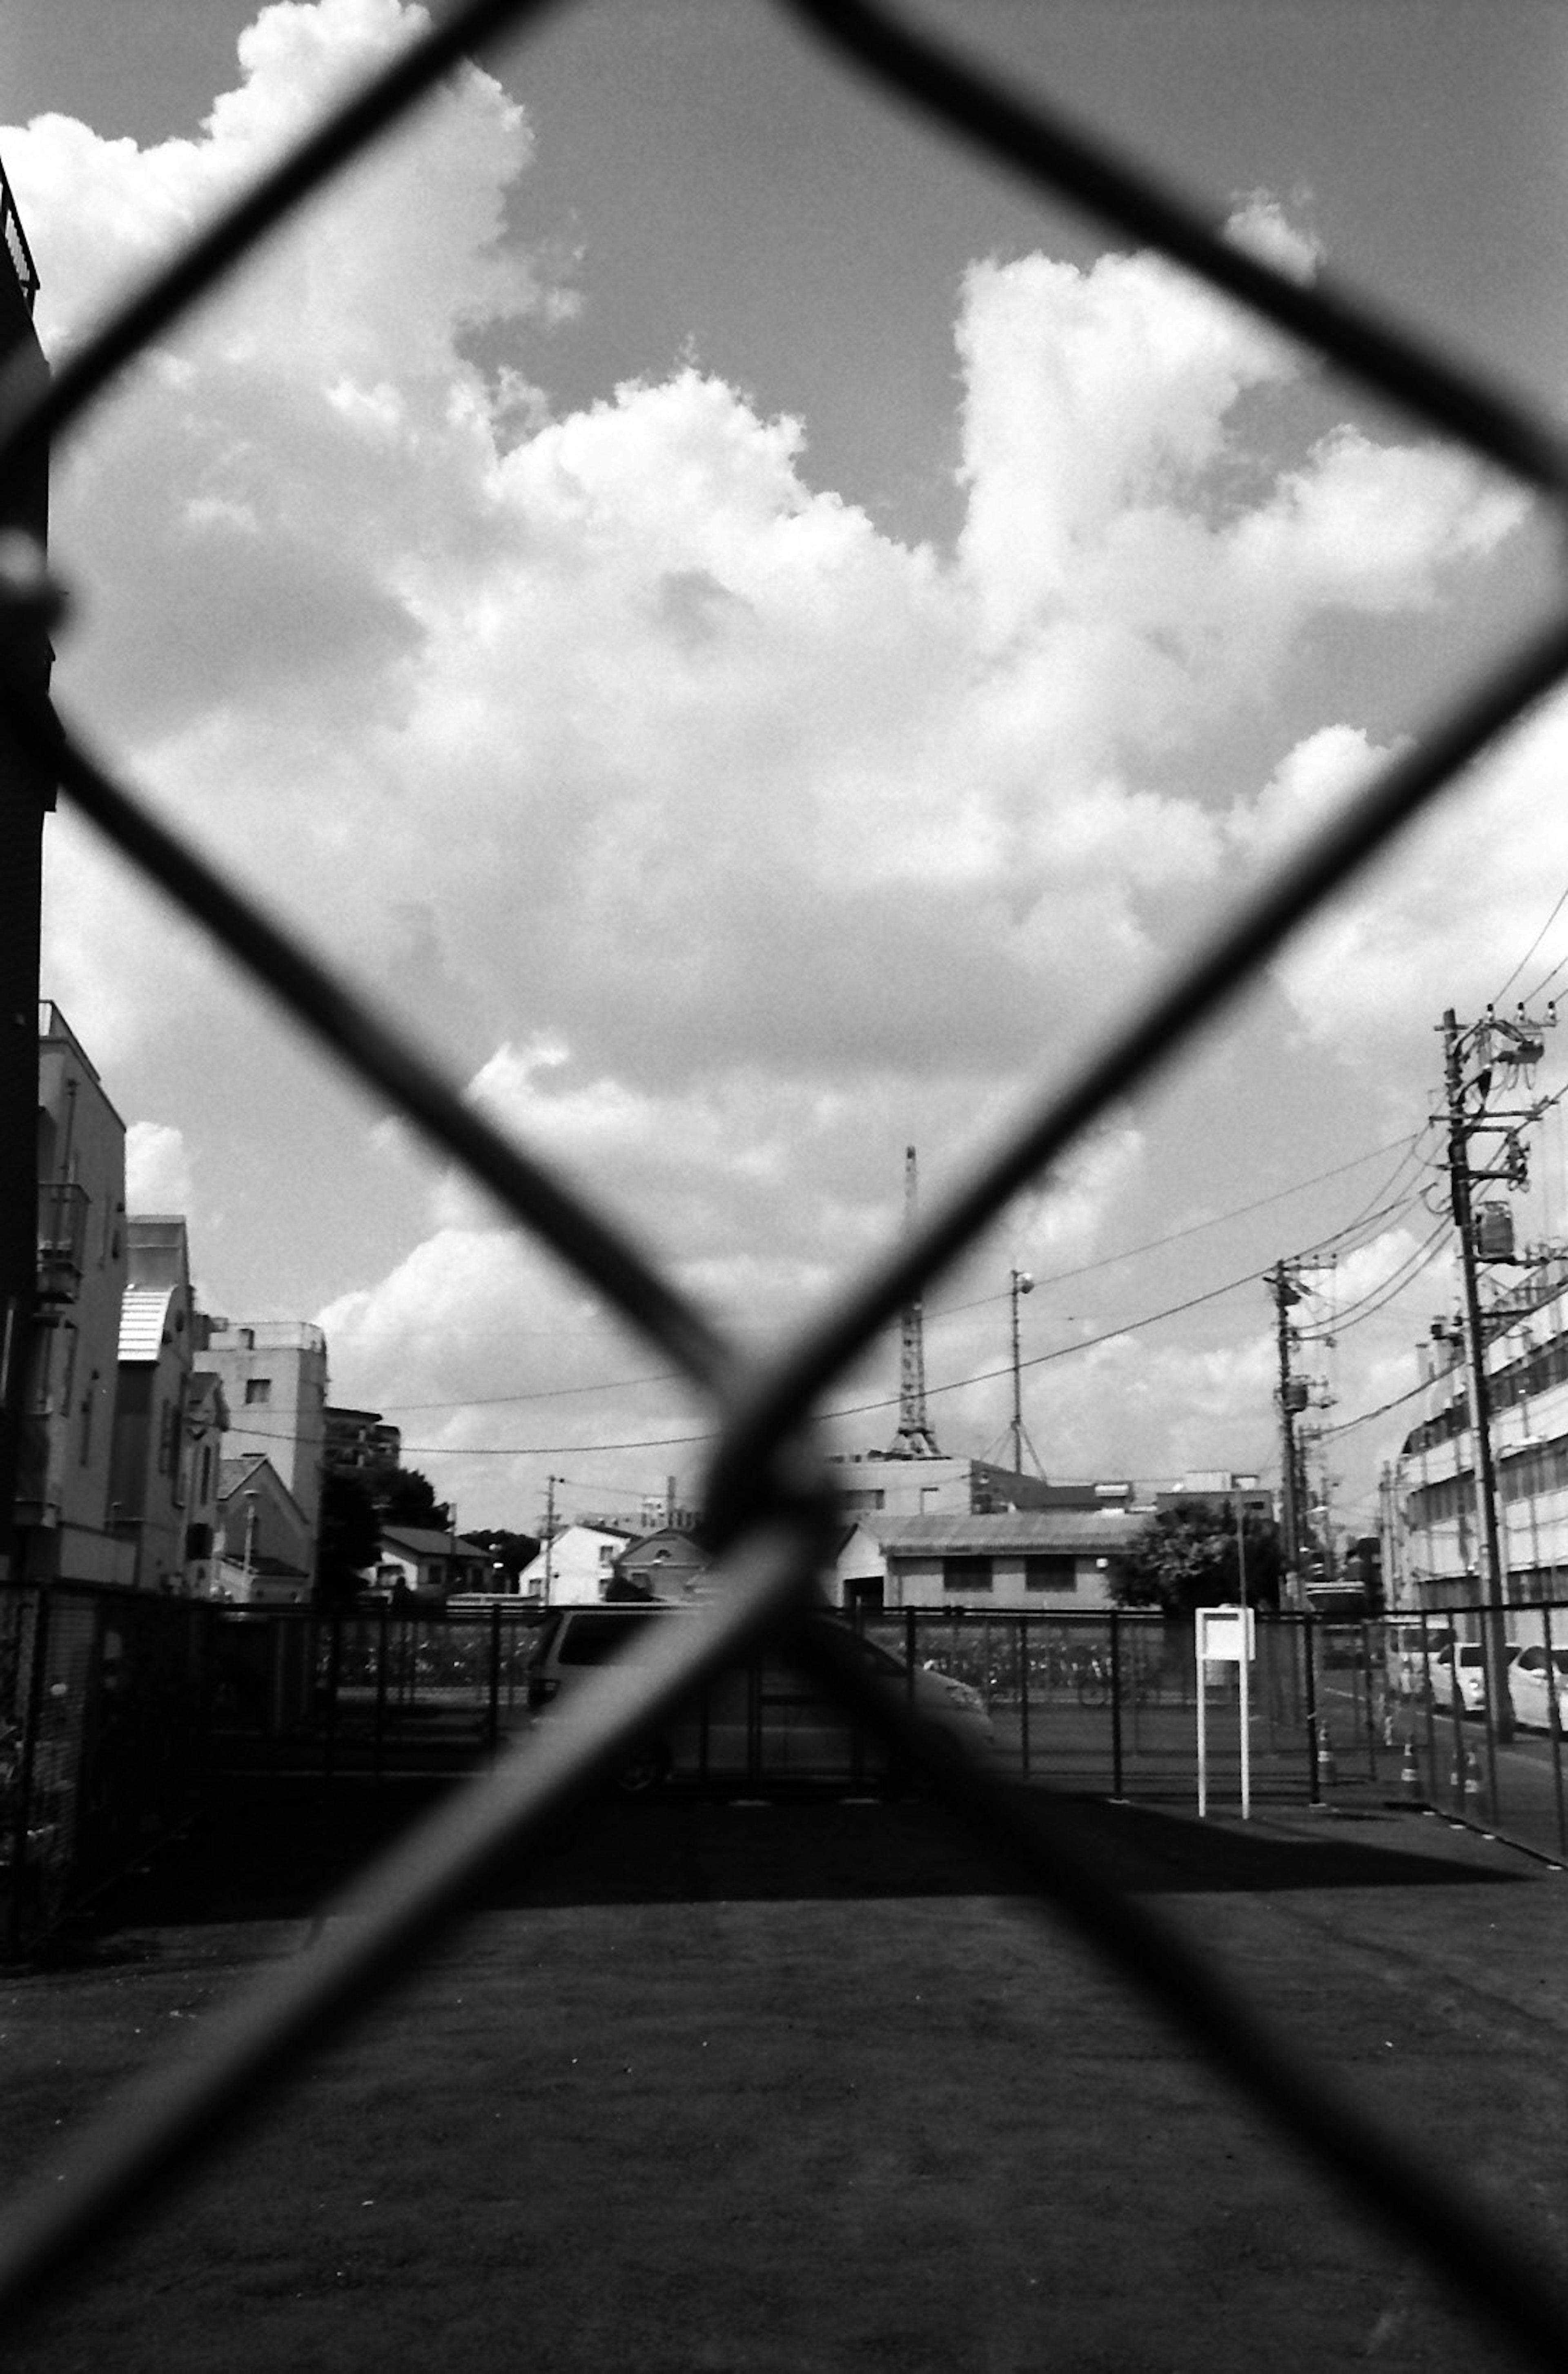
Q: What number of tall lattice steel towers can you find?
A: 1